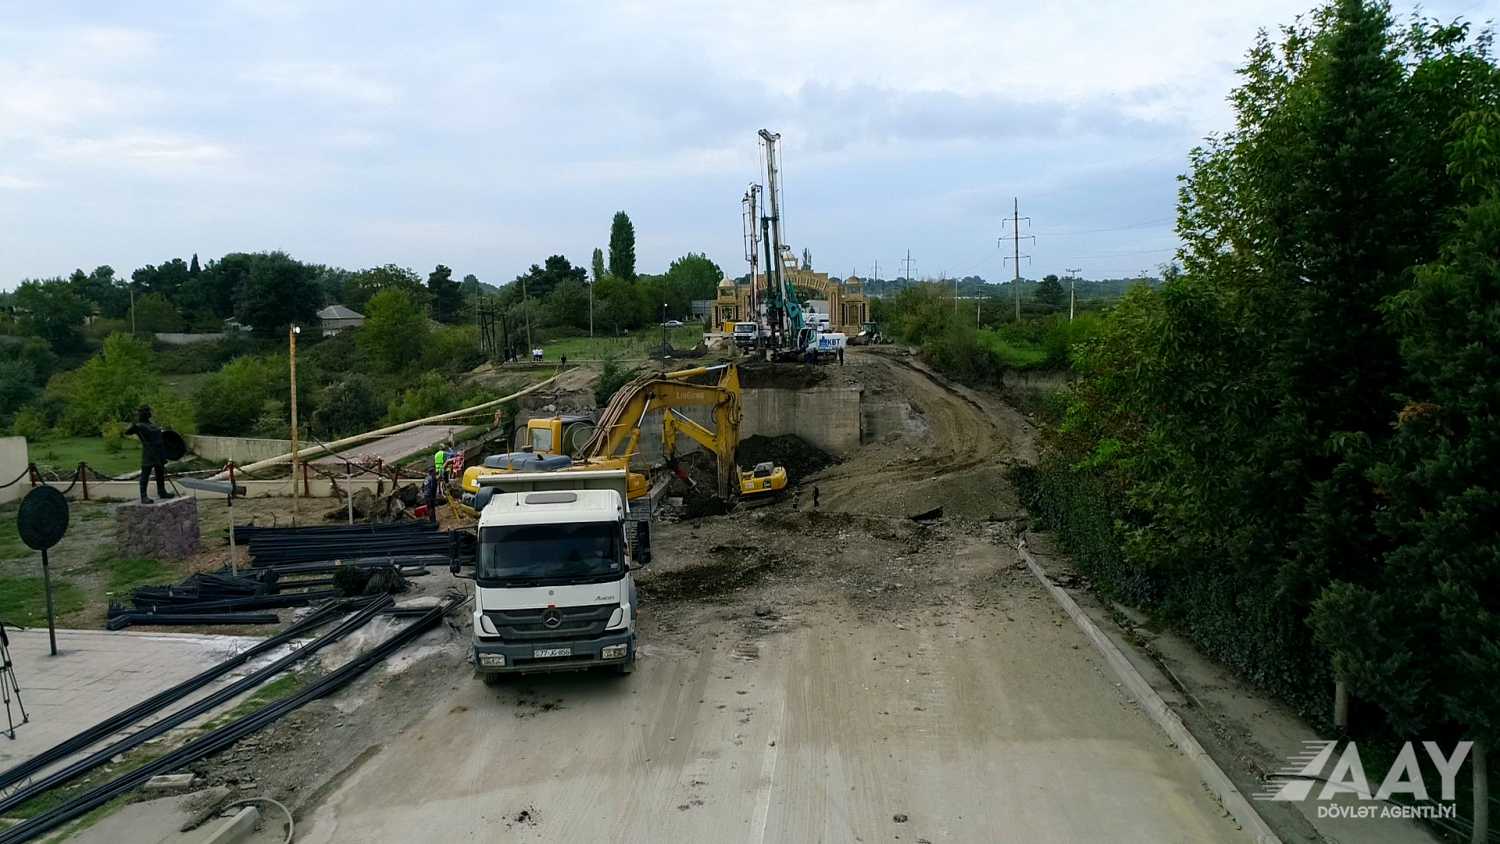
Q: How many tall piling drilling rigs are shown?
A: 2